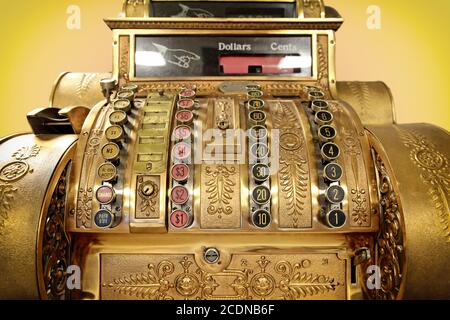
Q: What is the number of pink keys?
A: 10